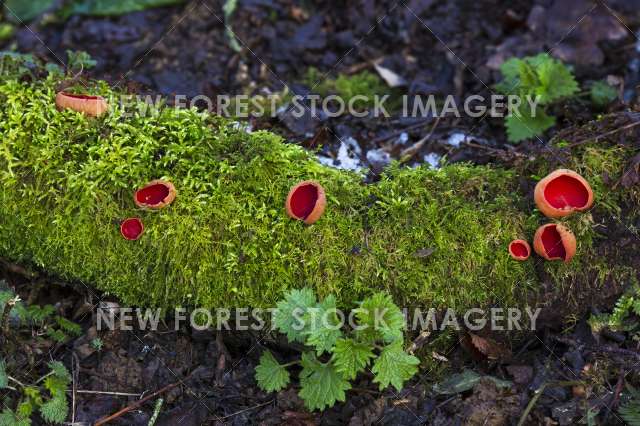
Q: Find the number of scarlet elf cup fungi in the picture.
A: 7